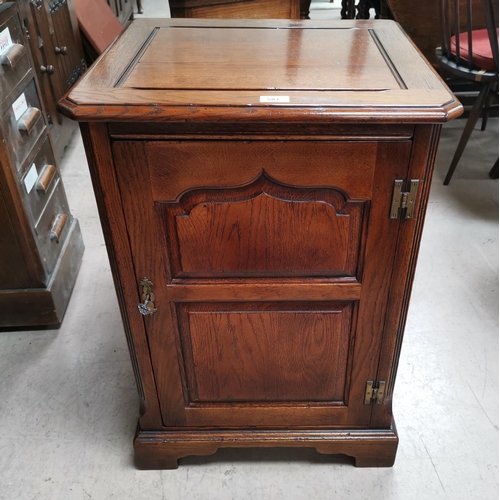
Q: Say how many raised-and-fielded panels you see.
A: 2